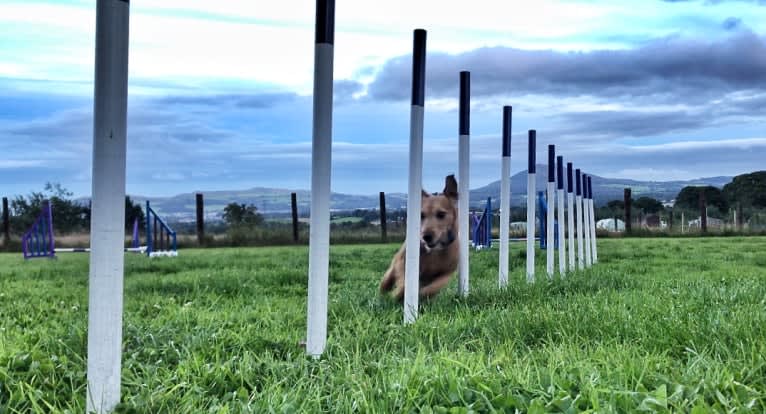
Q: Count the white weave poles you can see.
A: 12